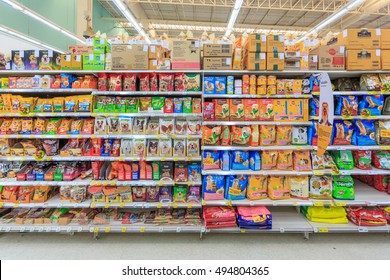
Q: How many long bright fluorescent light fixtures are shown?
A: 5